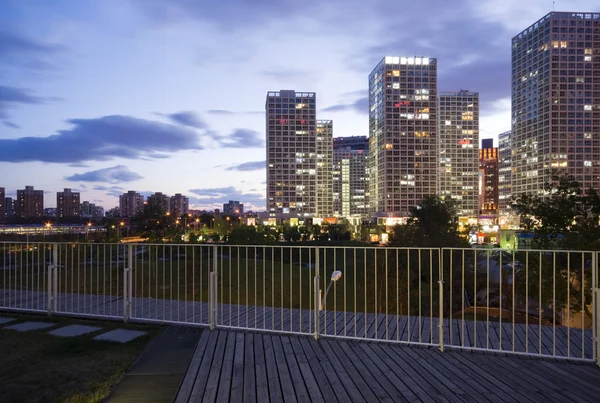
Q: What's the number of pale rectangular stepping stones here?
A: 4